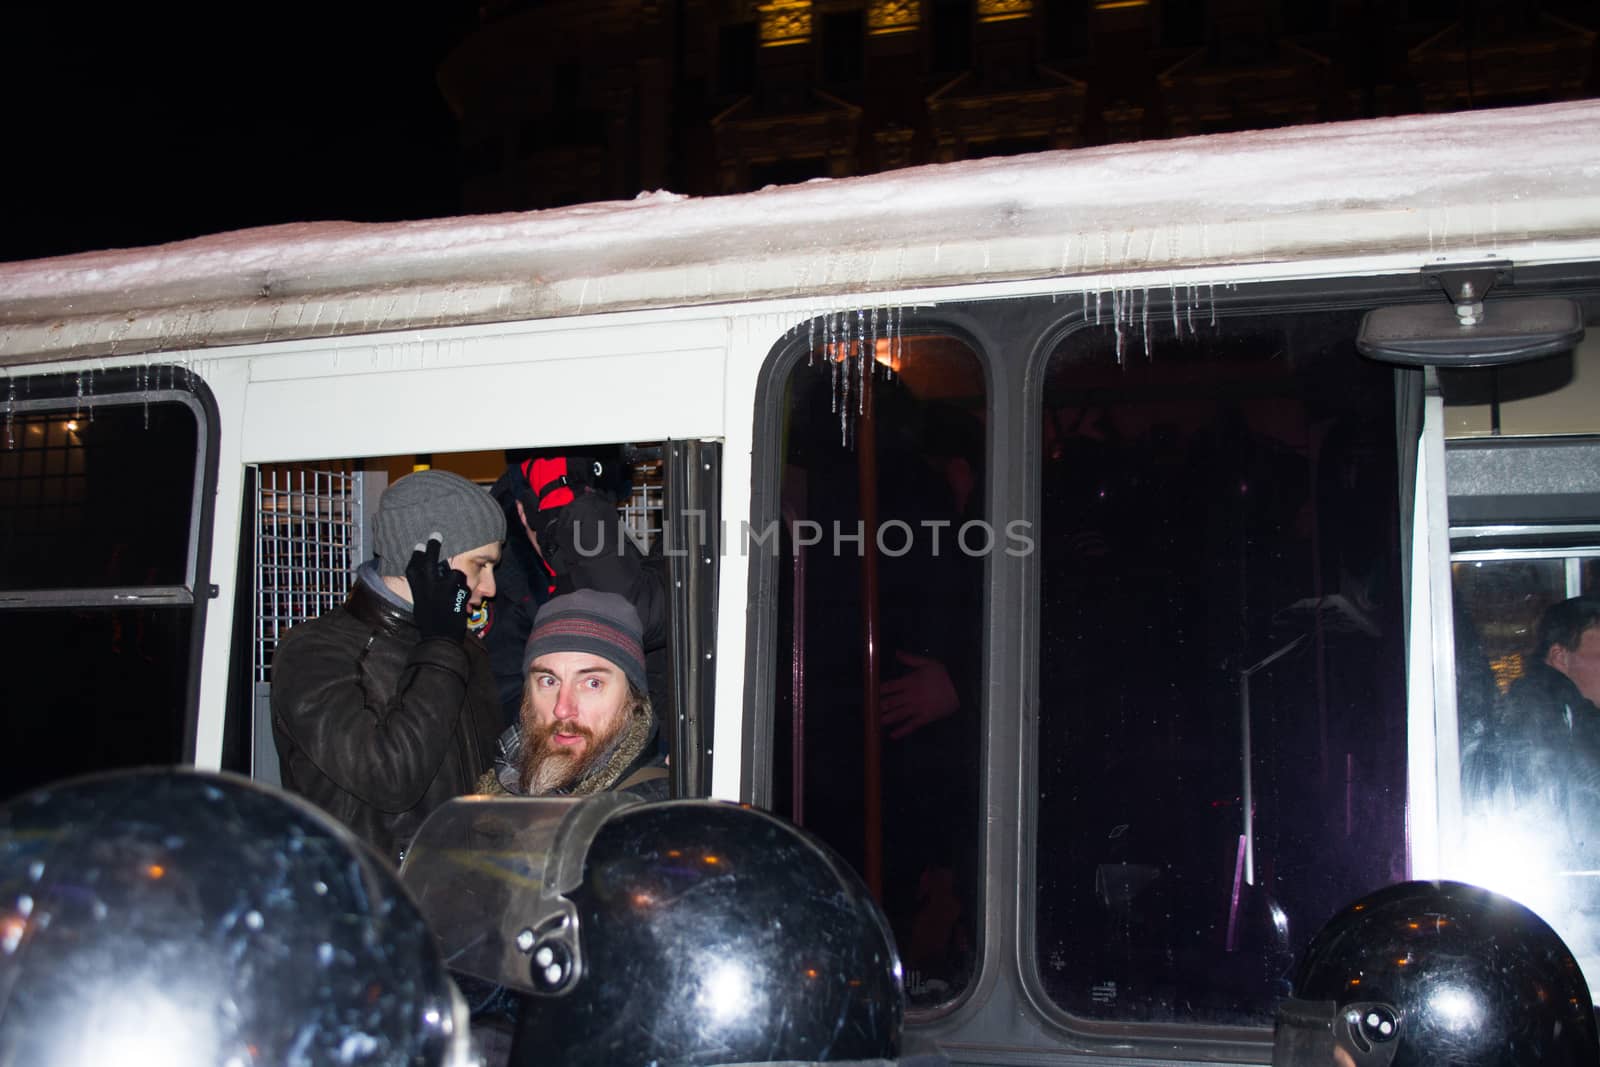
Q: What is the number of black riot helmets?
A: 3